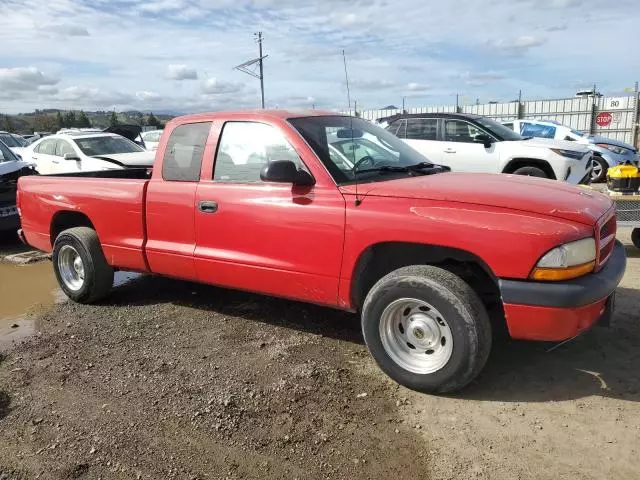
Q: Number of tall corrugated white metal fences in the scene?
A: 1